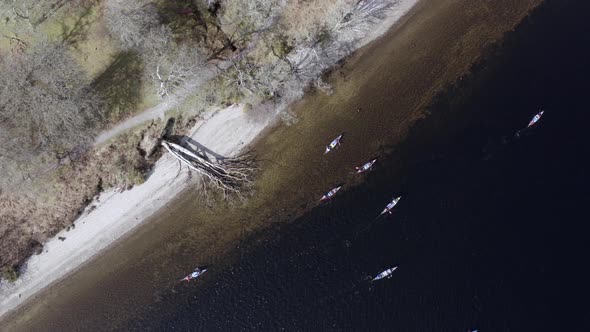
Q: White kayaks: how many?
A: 7